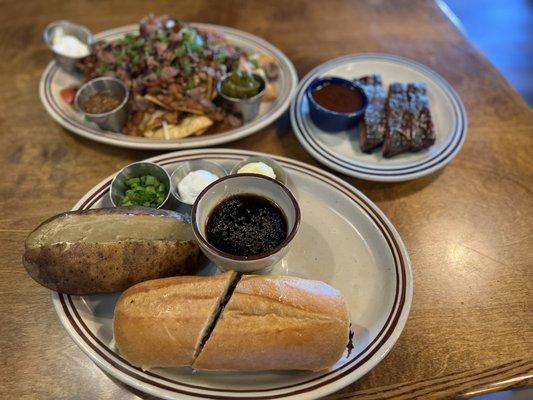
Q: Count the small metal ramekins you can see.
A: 6